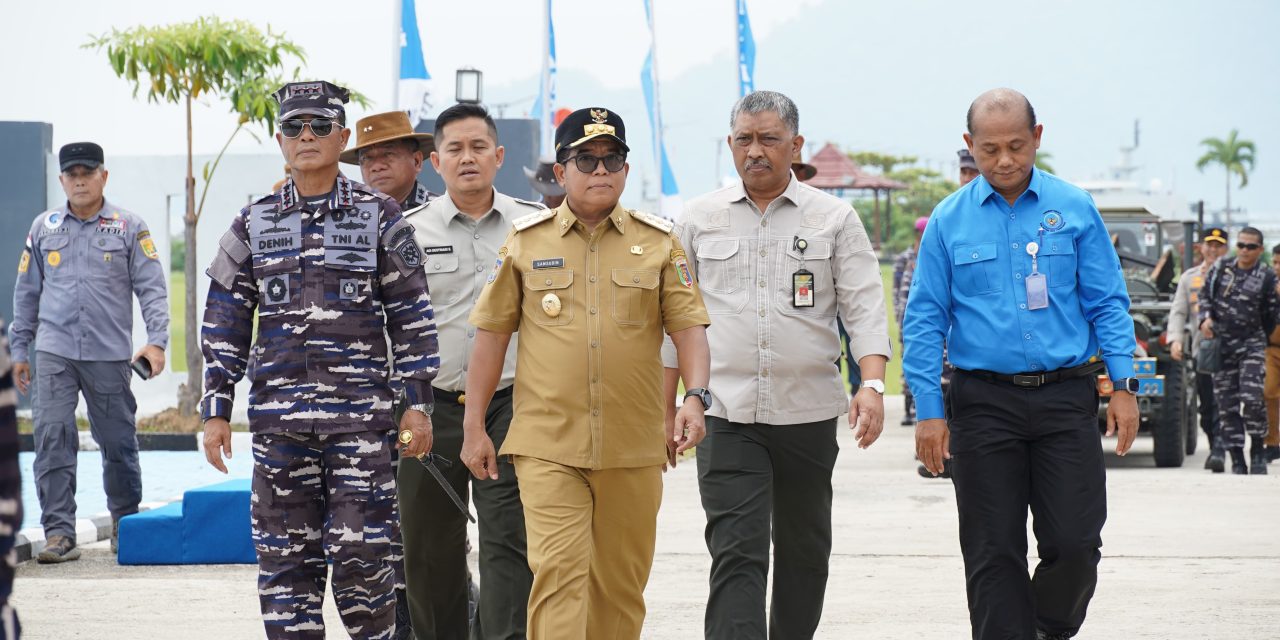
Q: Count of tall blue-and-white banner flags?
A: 4